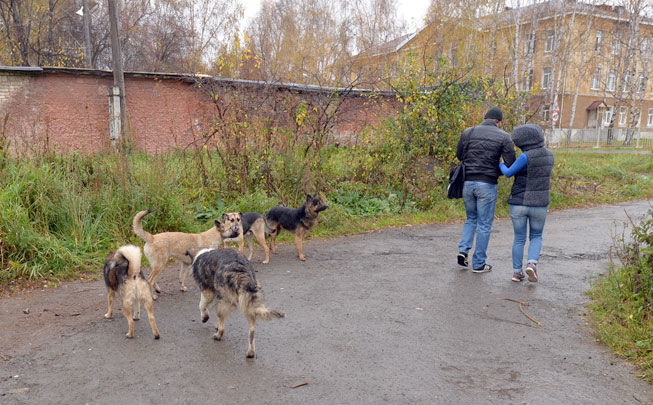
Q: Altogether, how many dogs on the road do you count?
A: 5